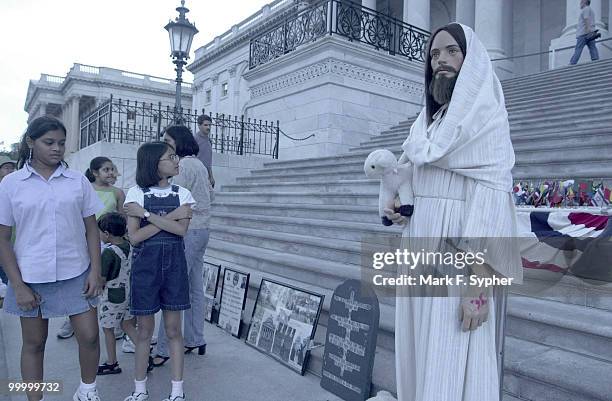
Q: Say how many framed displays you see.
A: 3